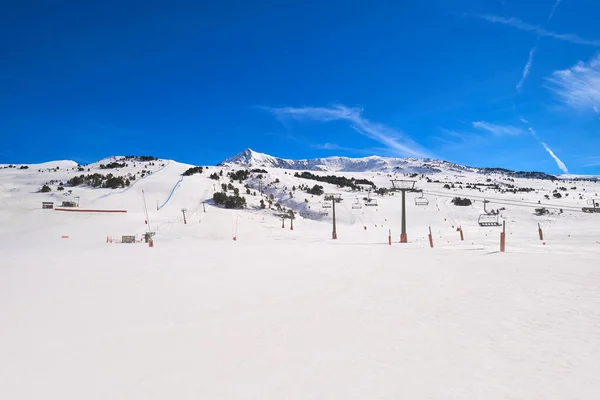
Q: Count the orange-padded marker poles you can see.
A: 5